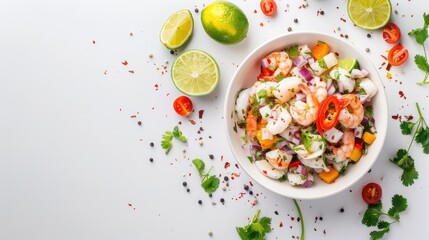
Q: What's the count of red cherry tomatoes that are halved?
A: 5